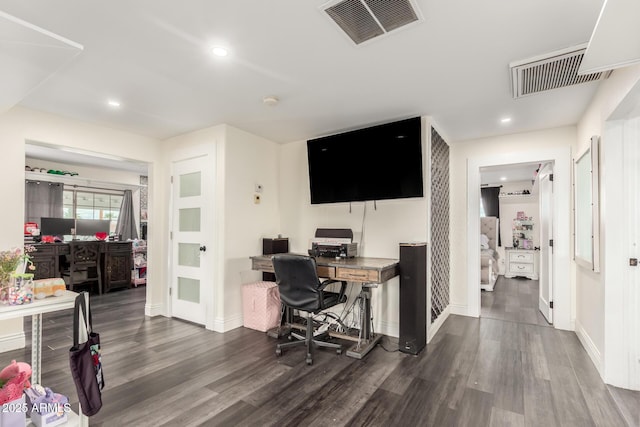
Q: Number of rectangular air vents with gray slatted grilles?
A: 2